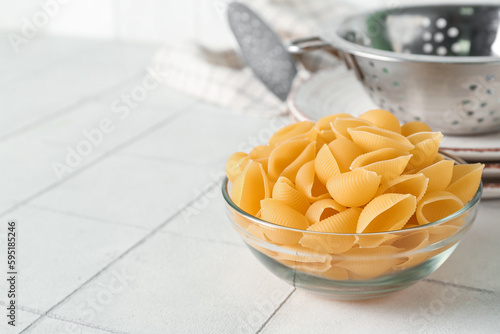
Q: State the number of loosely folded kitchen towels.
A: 1